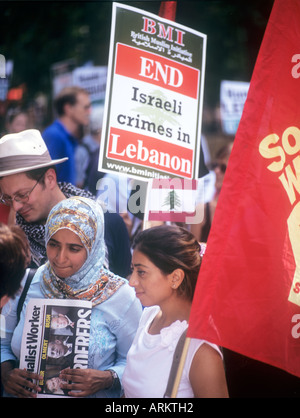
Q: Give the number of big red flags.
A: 1